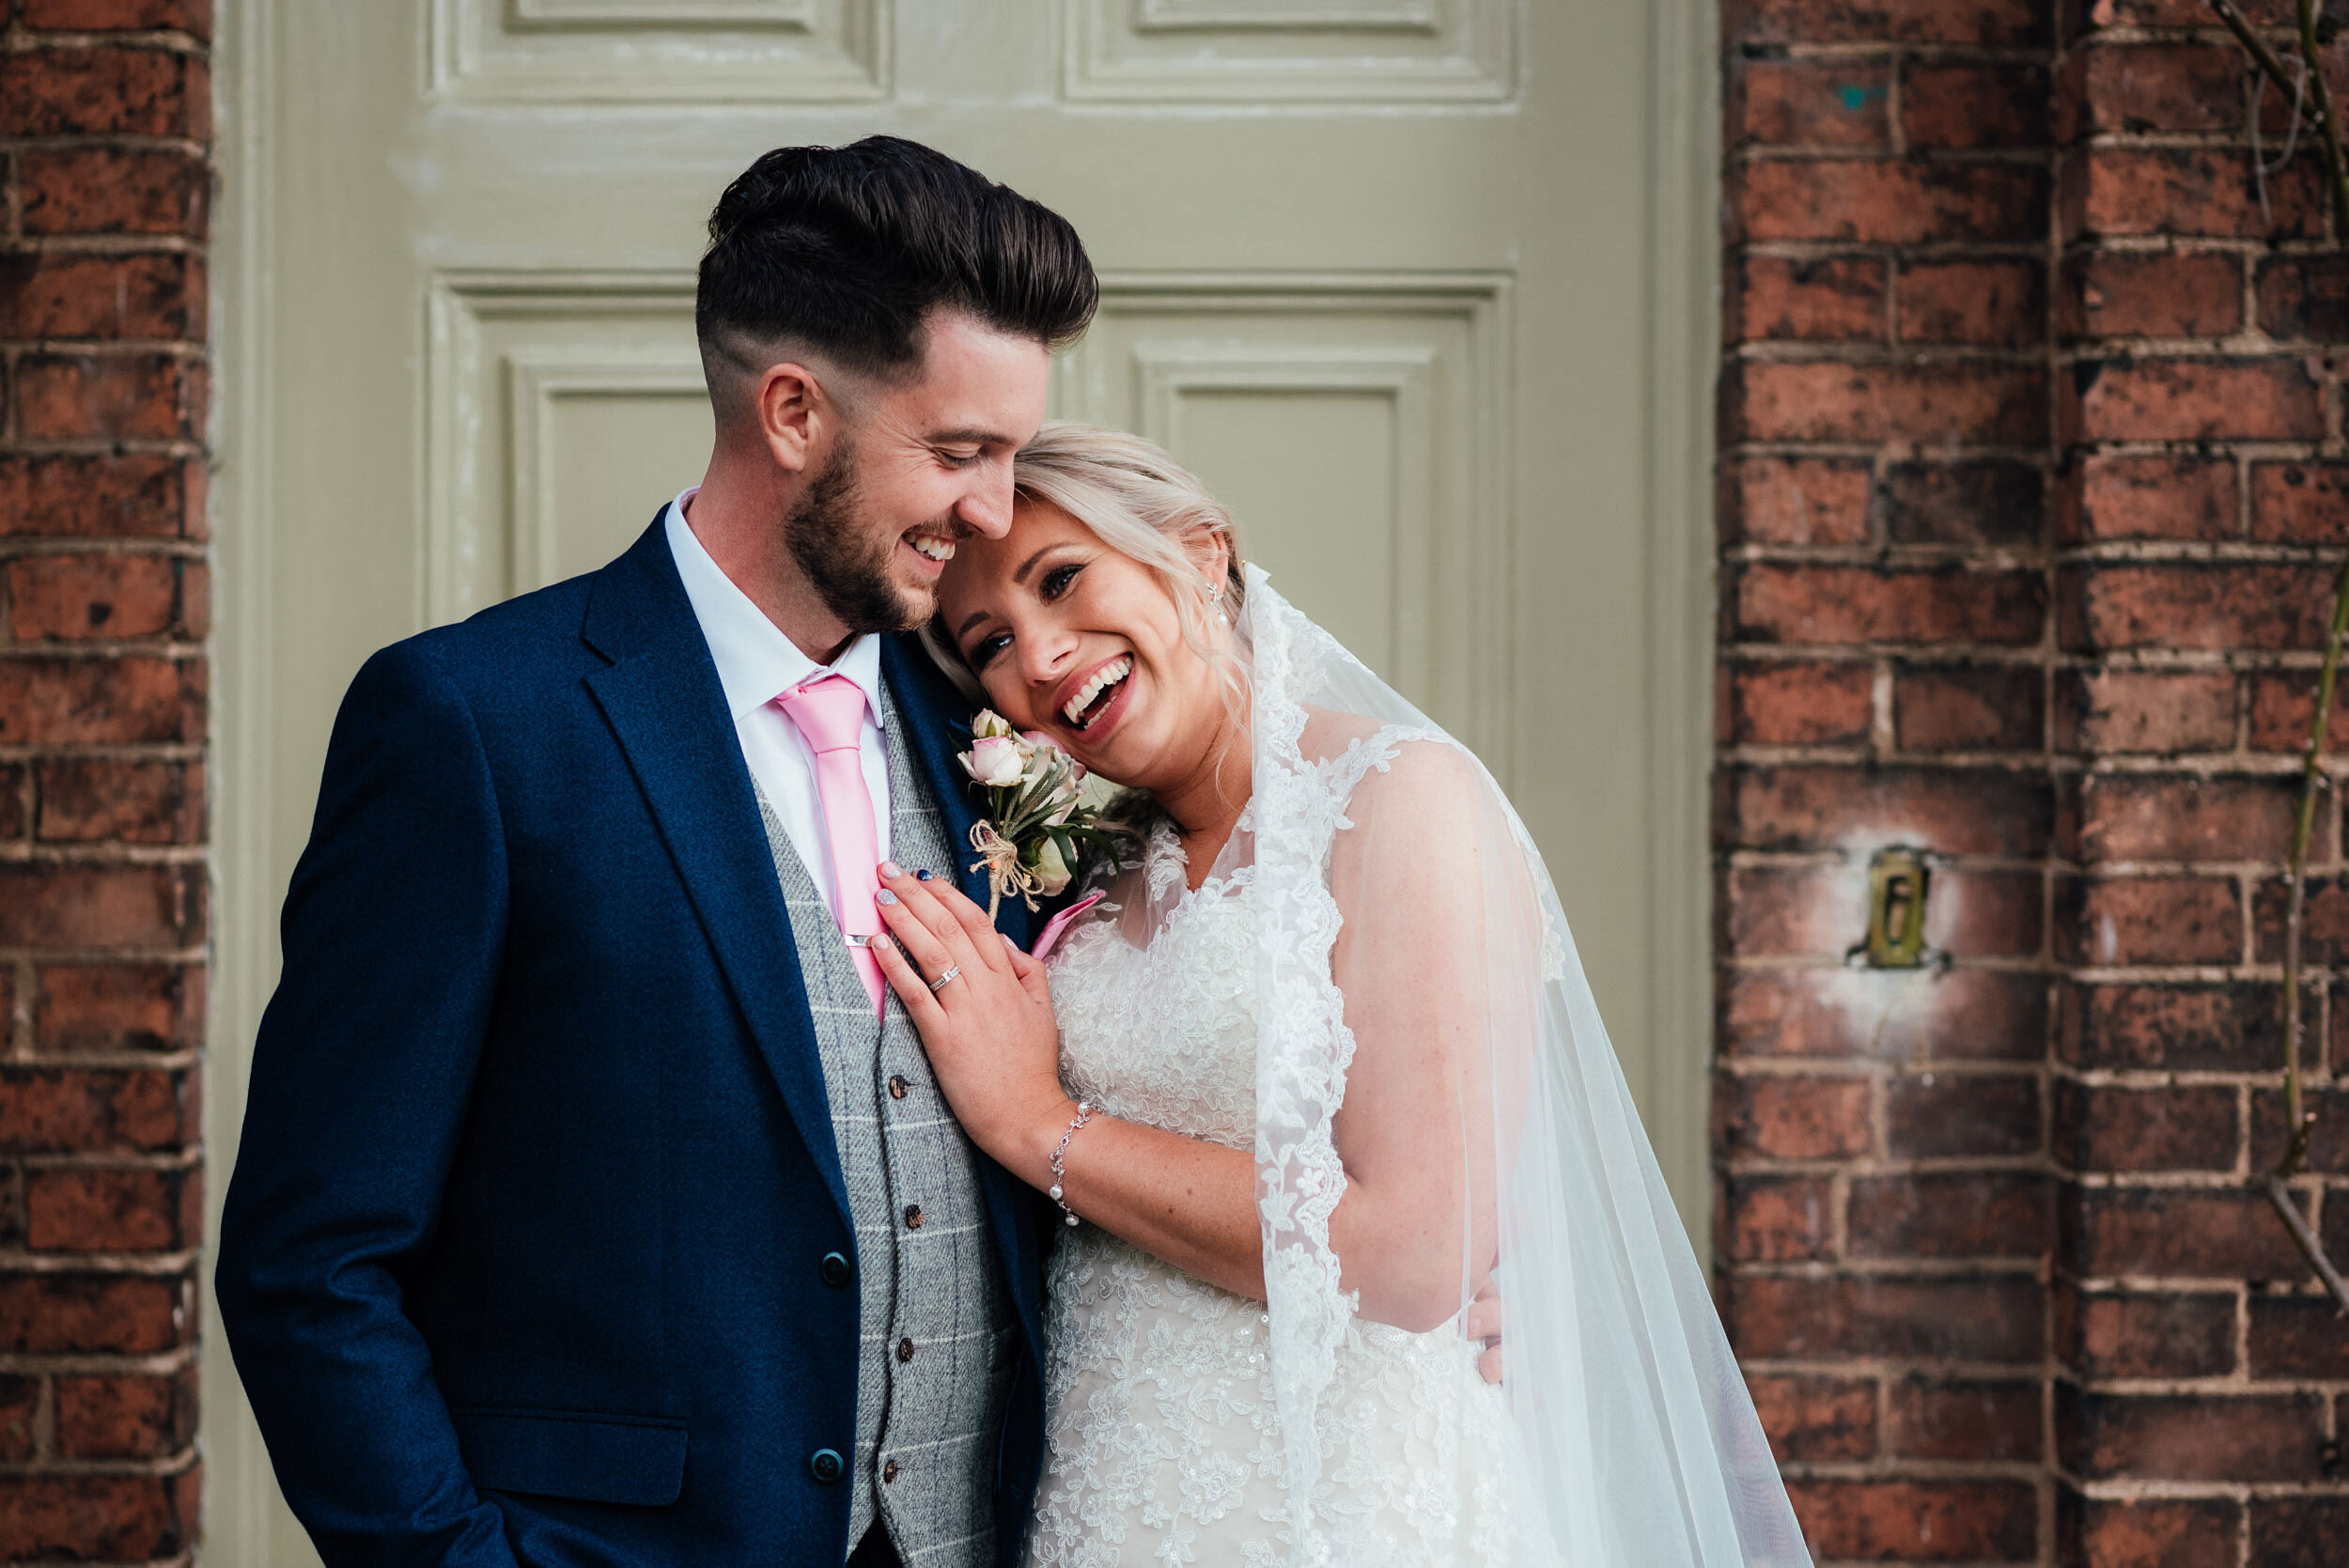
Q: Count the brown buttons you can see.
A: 4